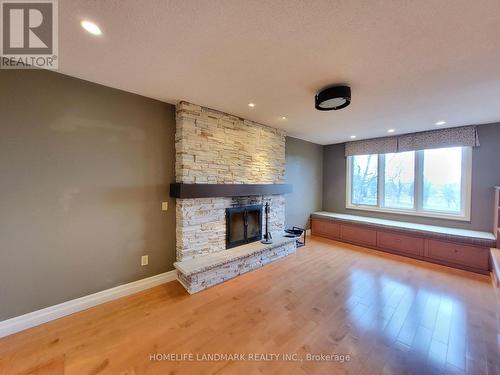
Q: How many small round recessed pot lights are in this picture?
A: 6